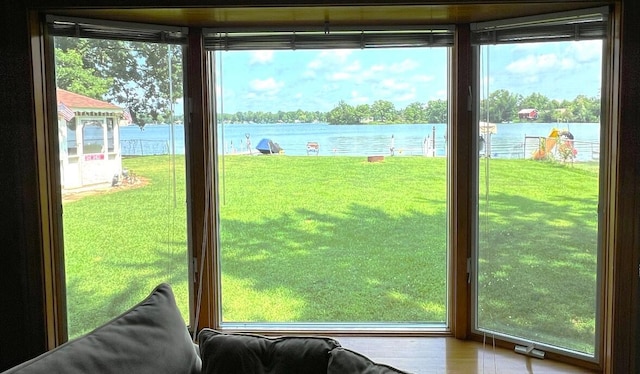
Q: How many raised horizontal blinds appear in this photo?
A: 3